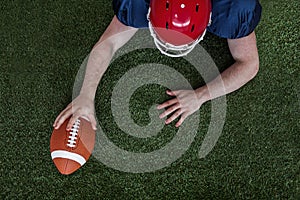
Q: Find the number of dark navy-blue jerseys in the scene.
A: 1